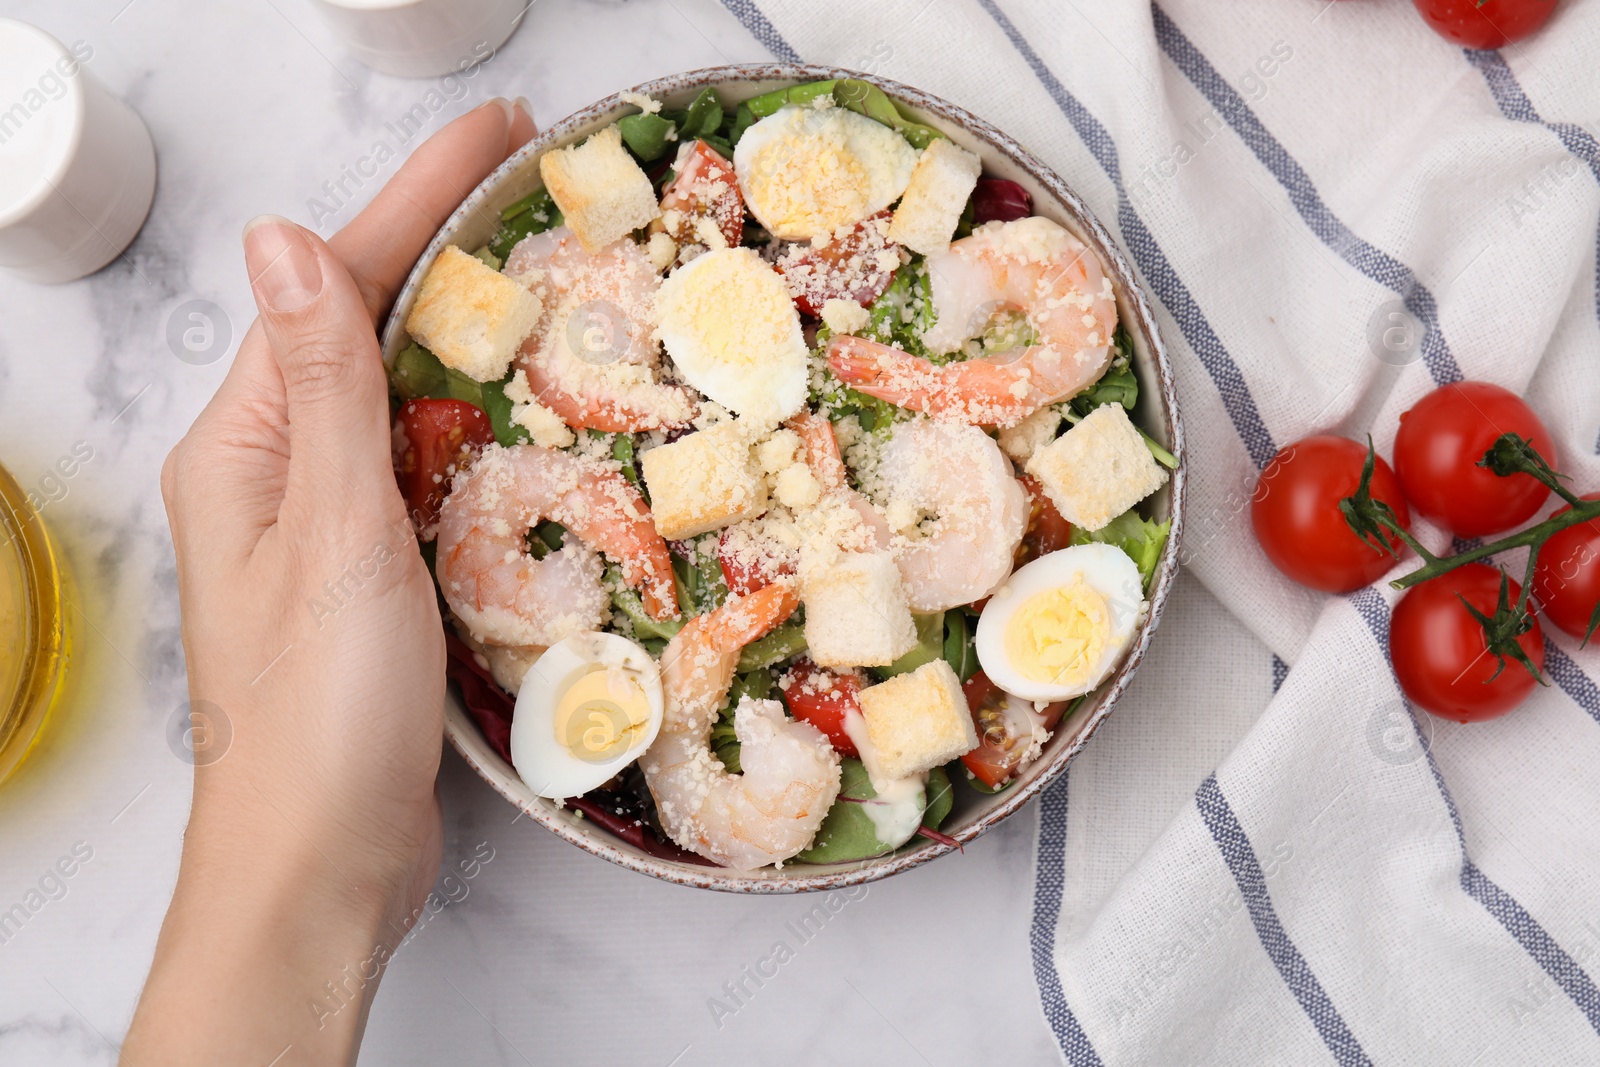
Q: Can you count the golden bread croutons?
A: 7